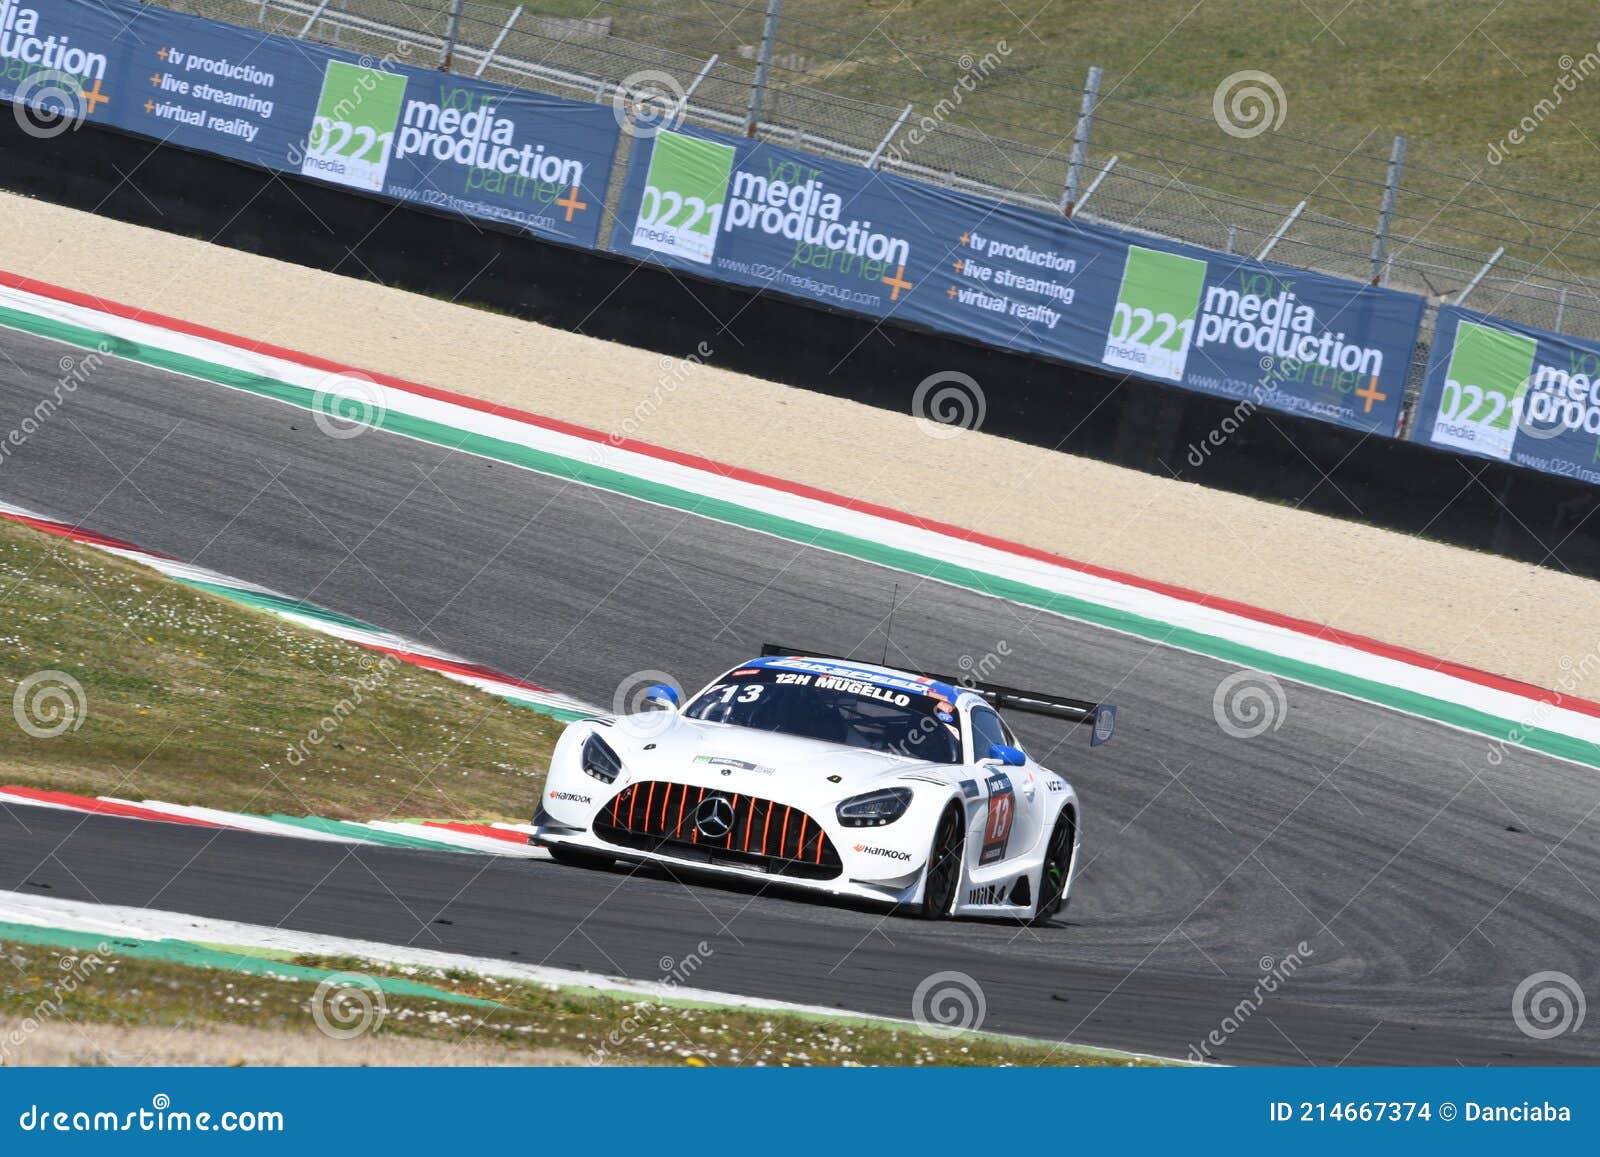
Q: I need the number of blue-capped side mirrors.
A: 2